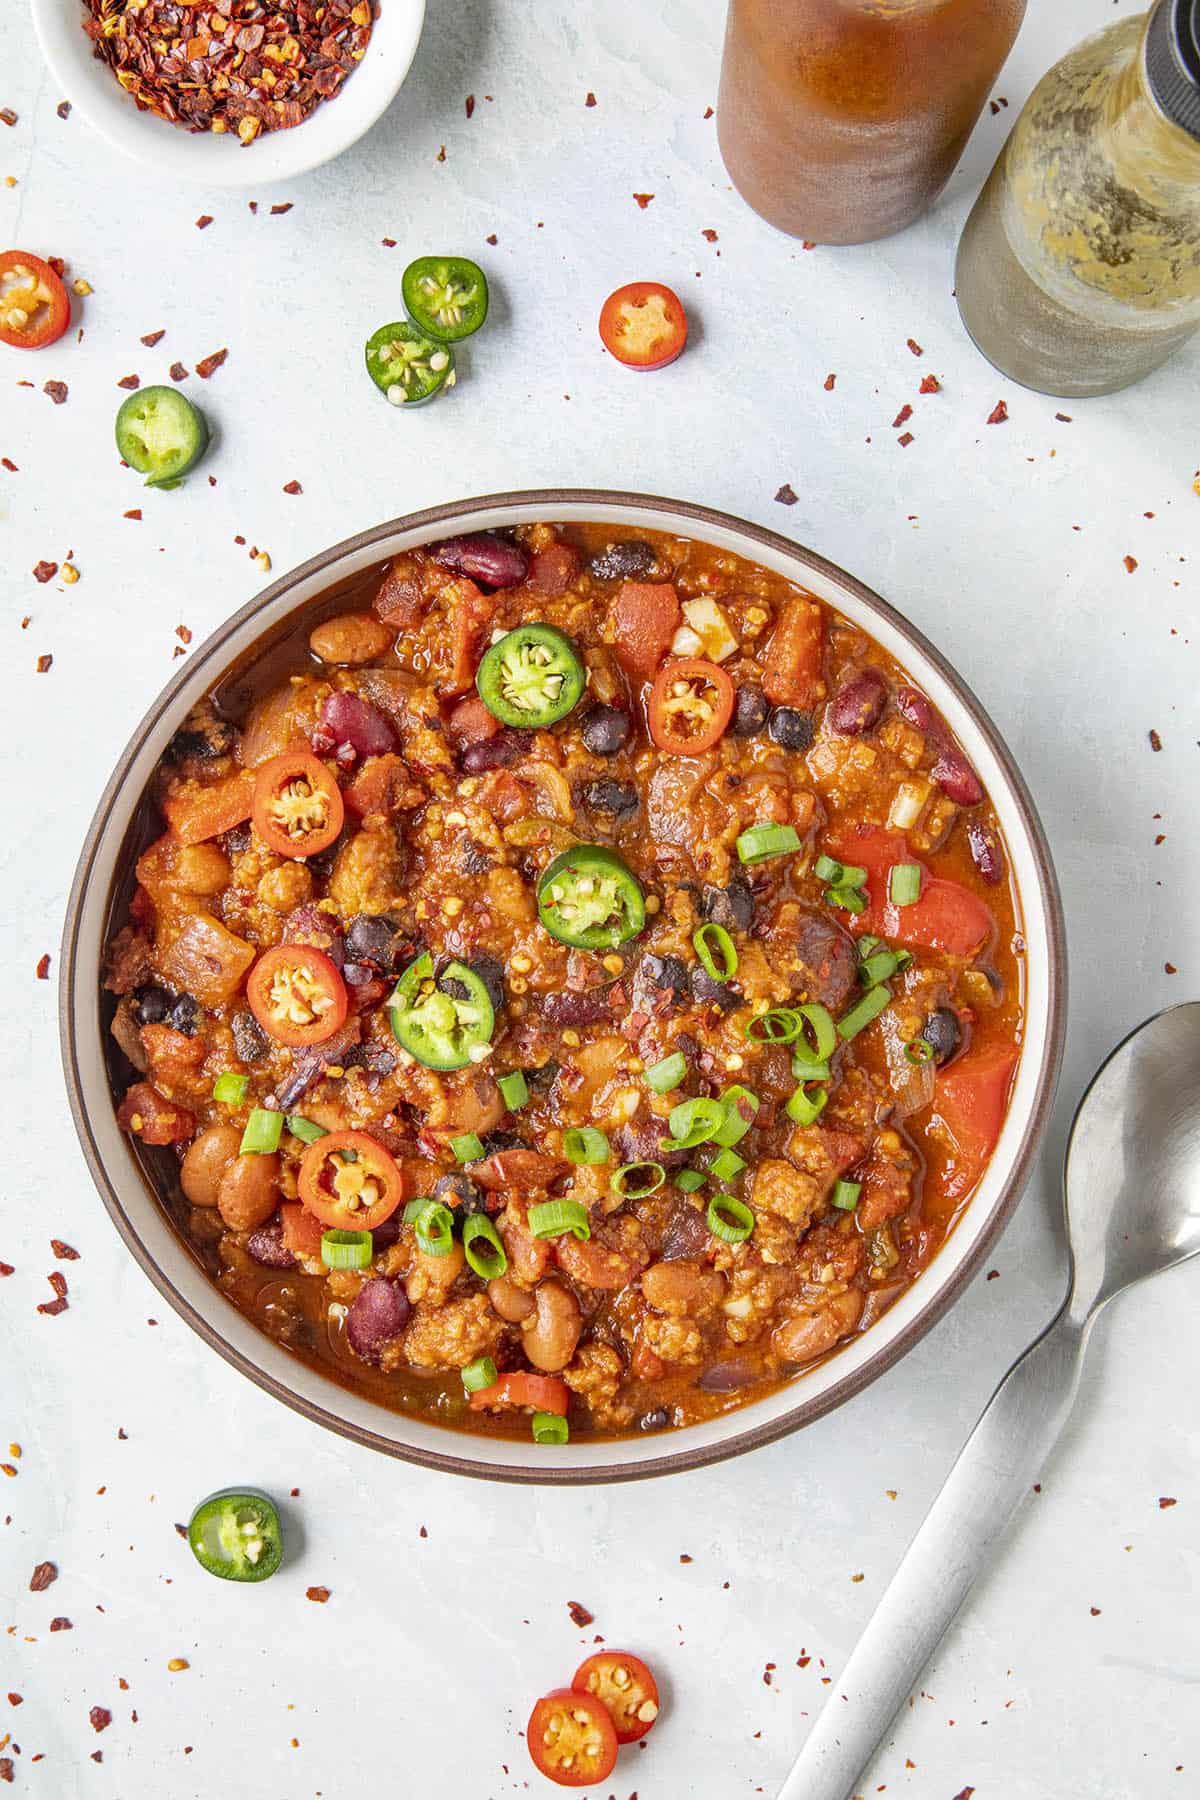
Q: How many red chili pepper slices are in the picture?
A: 8